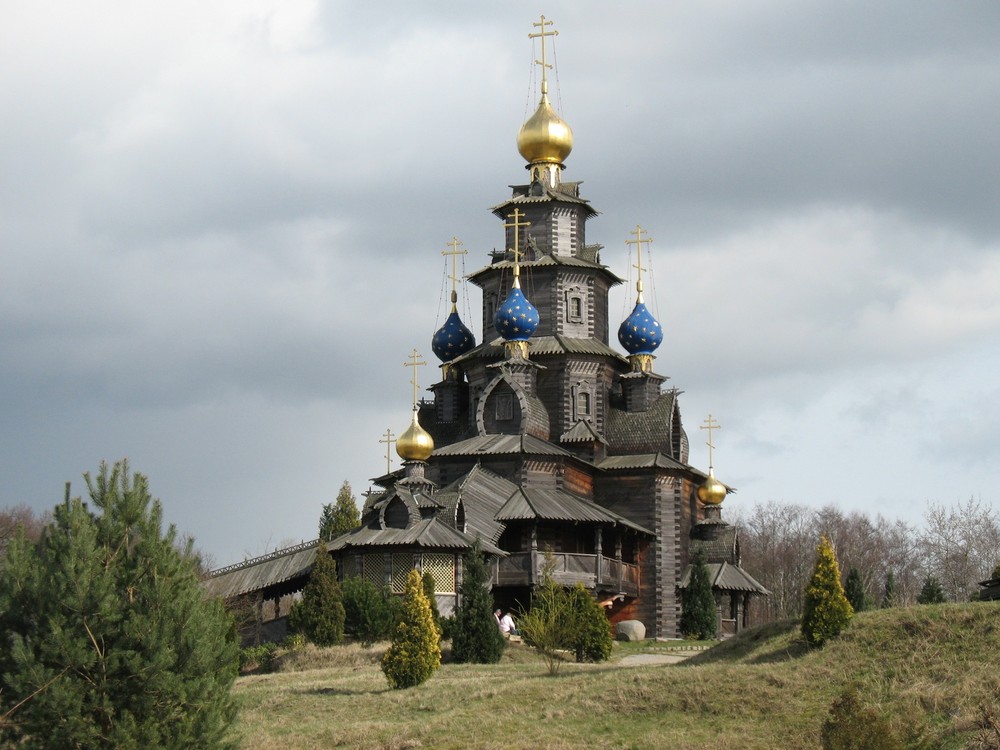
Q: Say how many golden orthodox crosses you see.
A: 7